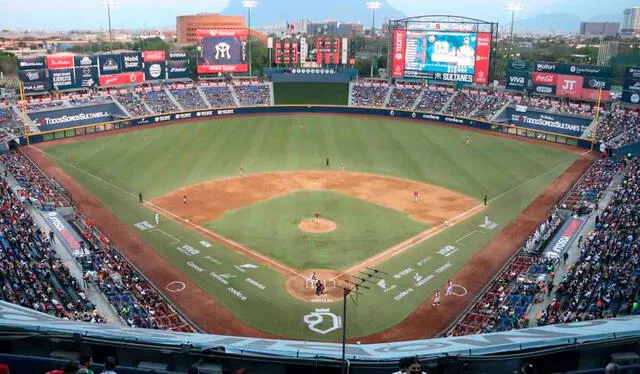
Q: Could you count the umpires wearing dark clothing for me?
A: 4